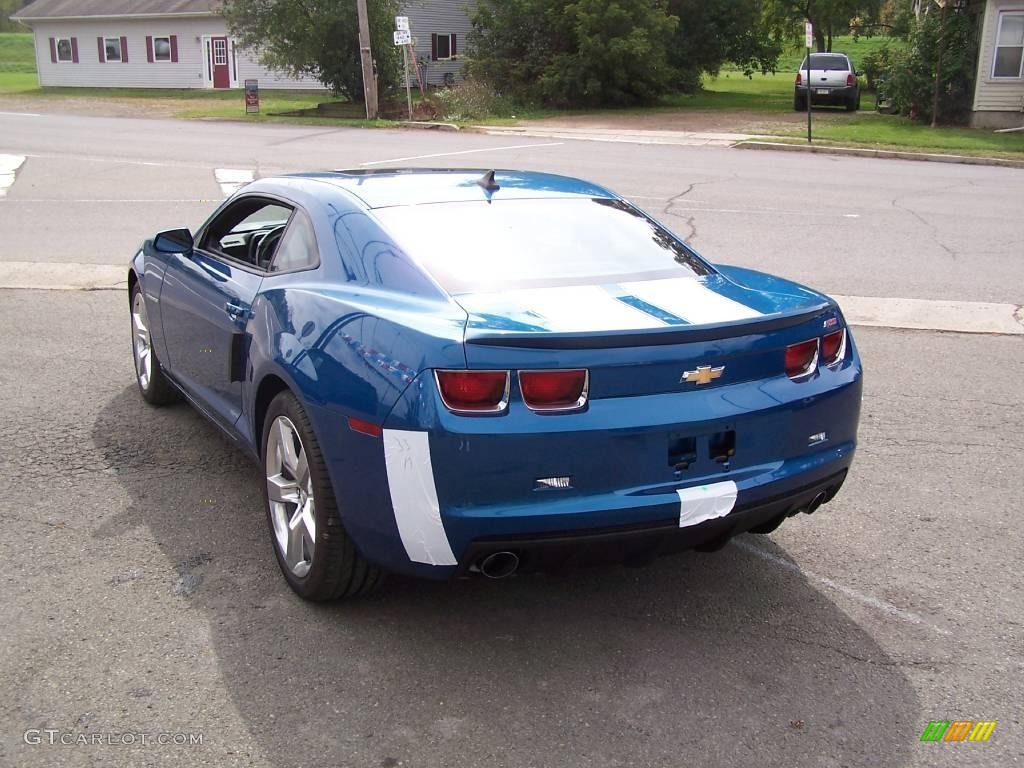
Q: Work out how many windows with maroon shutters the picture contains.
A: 4